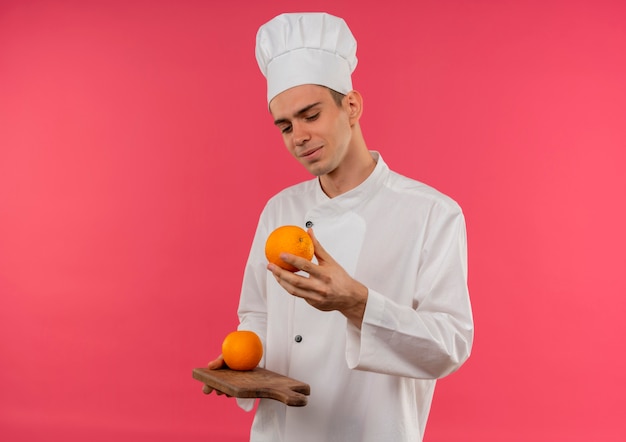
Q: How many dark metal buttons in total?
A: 2